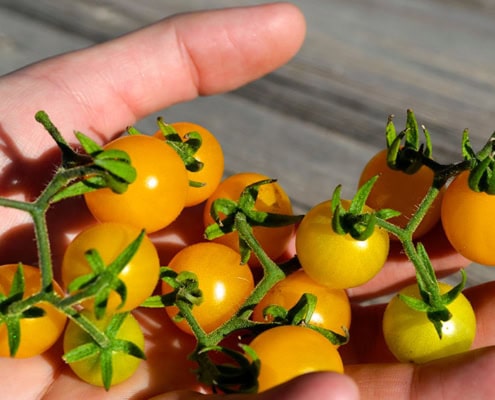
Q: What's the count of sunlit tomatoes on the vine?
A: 13